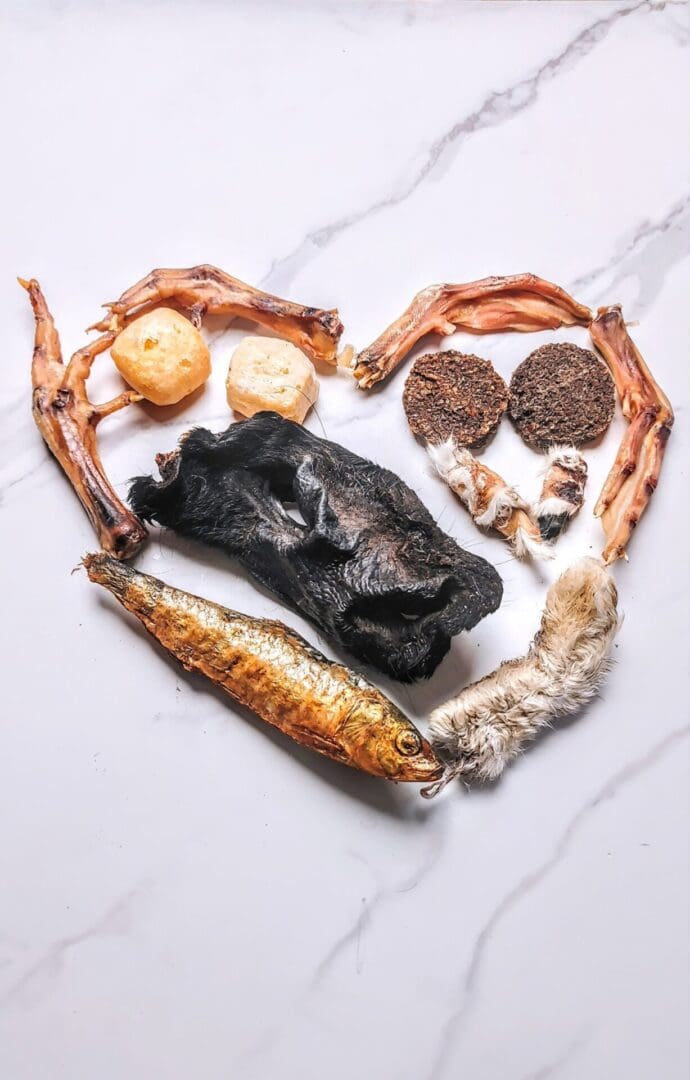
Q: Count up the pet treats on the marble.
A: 13